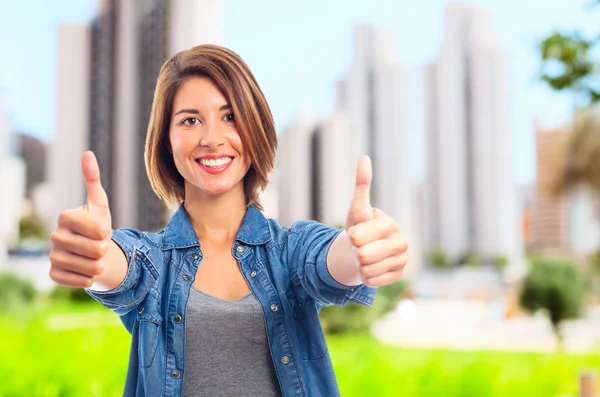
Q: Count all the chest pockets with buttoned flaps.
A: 2